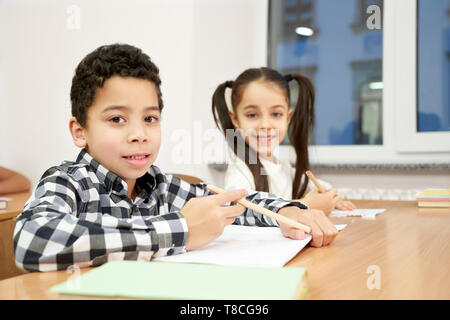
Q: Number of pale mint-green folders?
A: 1